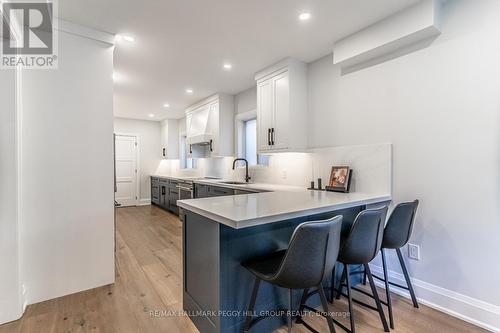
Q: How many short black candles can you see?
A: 2